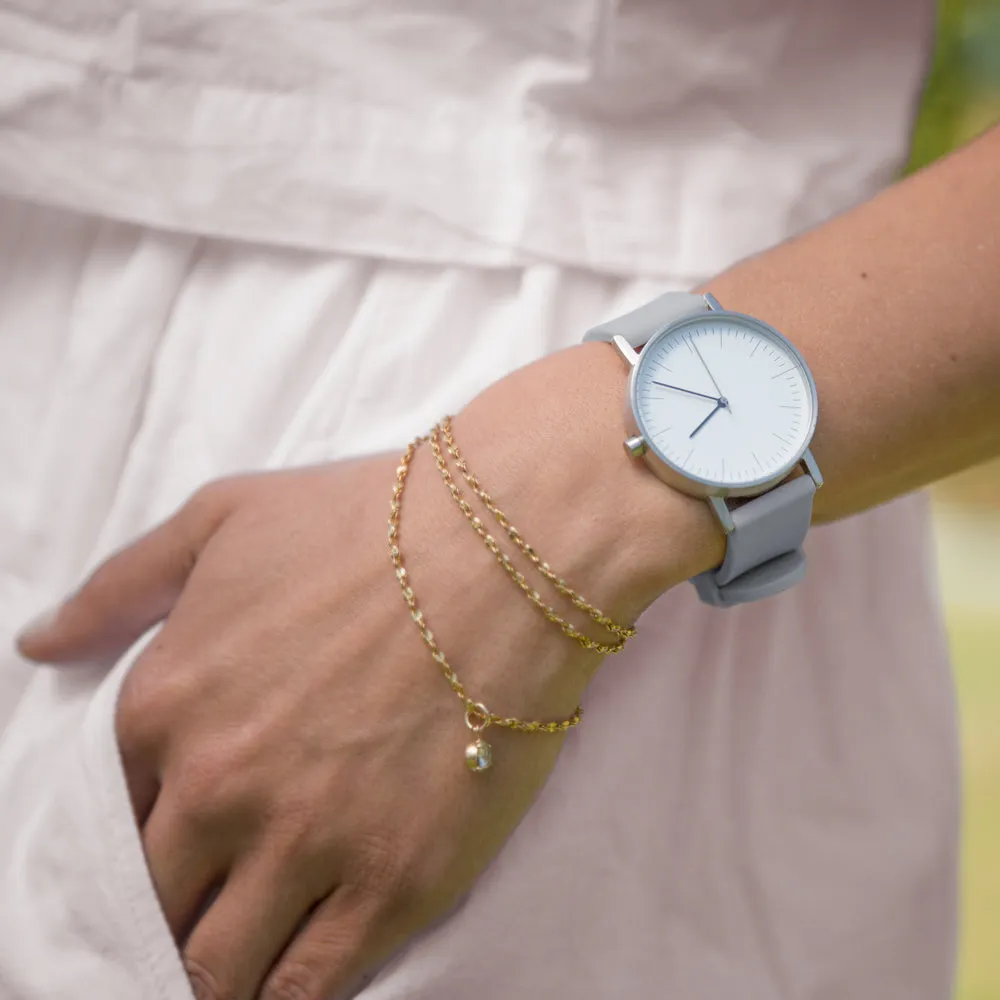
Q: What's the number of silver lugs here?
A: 4